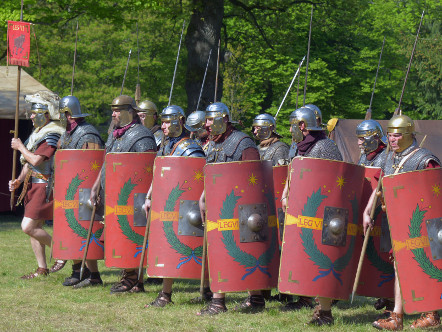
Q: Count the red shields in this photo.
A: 8